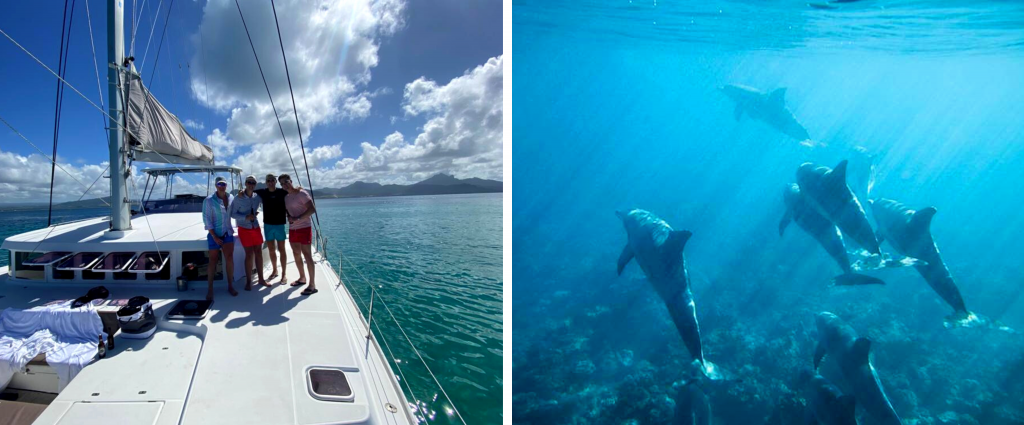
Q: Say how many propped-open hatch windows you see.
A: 4